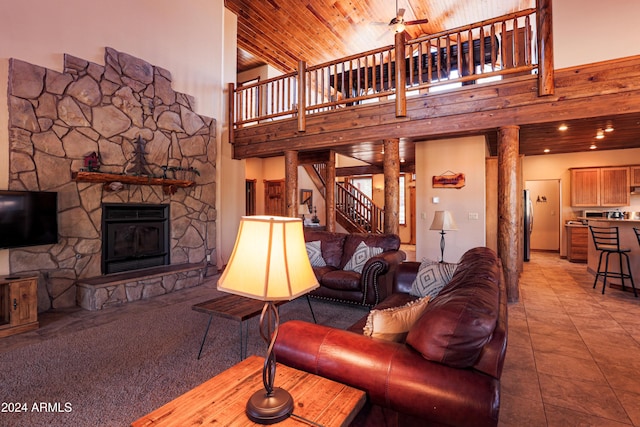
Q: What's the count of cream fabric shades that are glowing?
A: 1